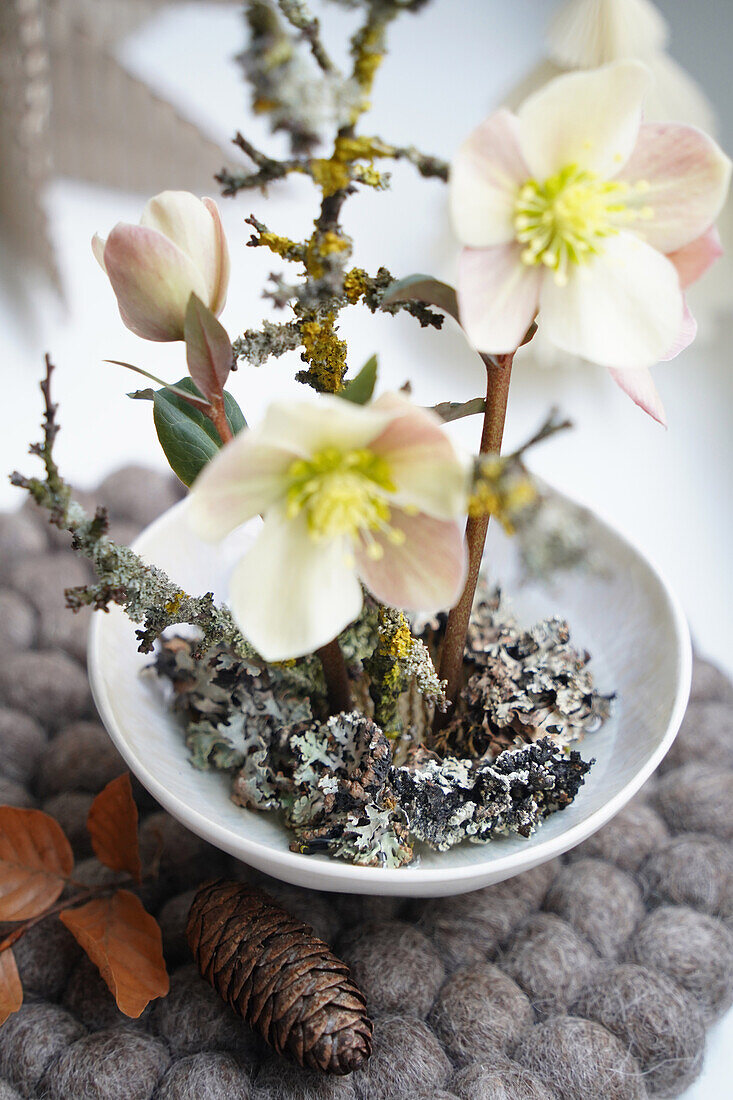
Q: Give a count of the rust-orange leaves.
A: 4